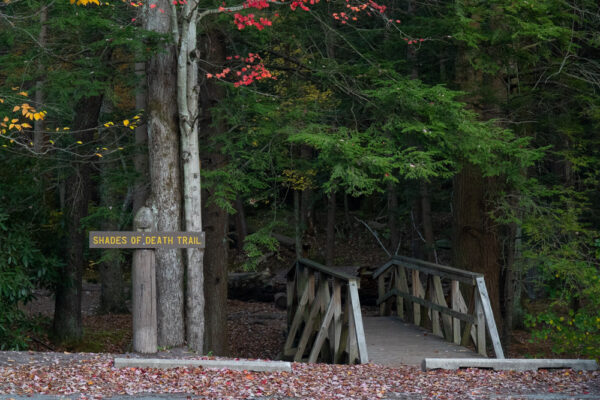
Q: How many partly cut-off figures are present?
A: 0